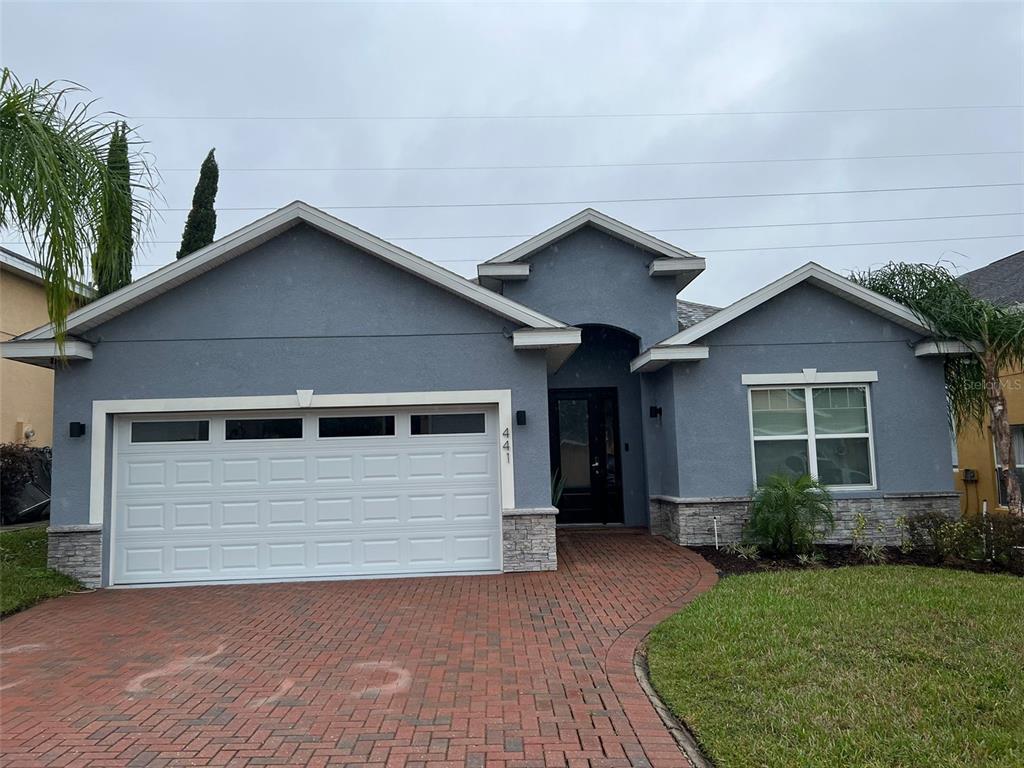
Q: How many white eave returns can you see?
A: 6